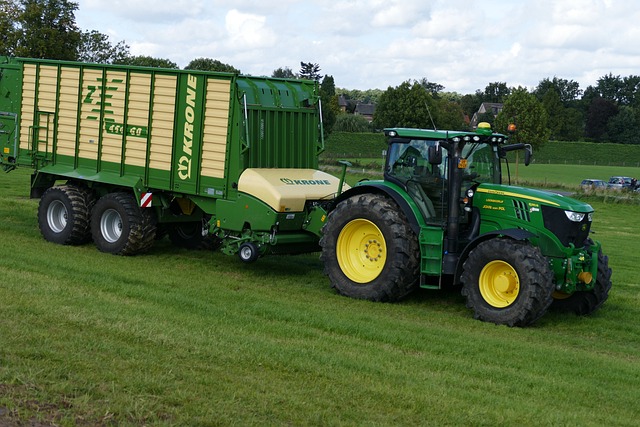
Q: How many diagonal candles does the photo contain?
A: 0